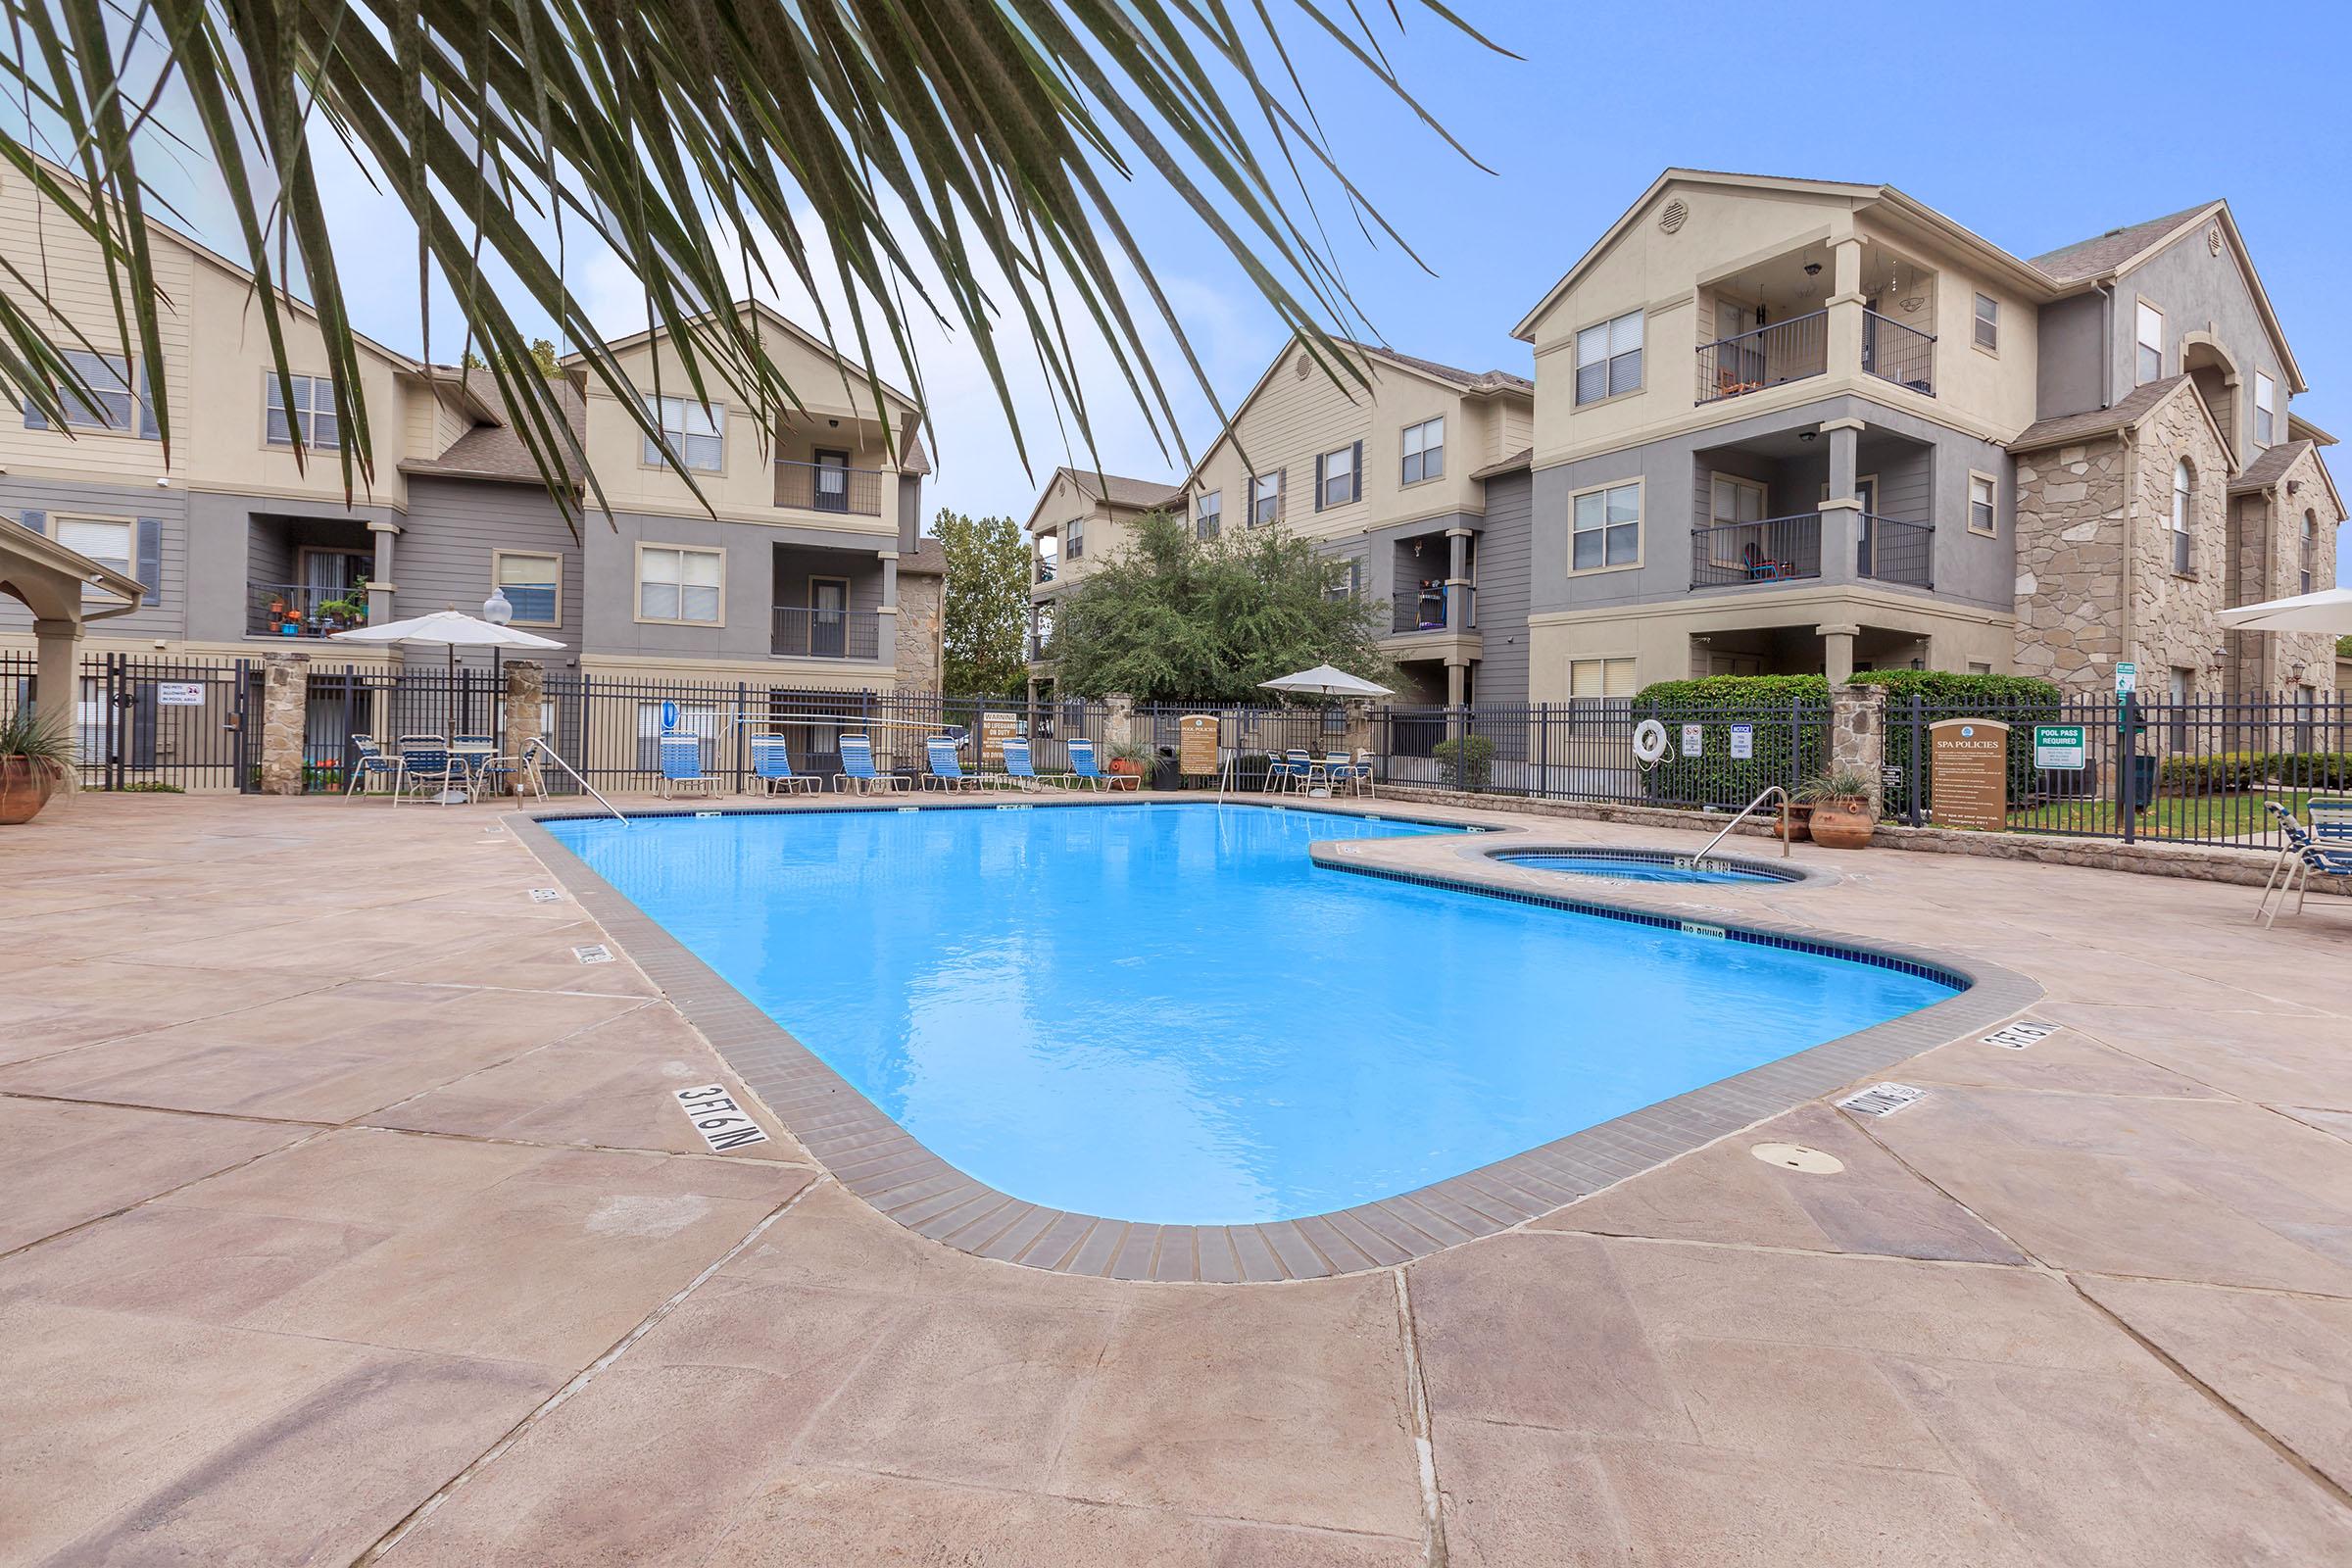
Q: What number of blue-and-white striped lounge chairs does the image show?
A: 6